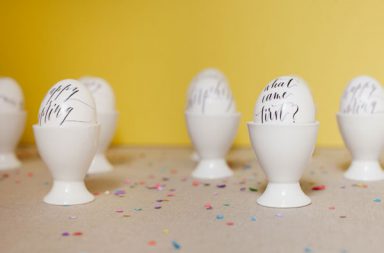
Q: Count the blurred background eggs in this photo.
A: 4